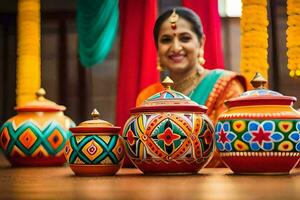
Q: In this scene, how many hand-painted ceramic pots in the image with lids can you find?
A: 4